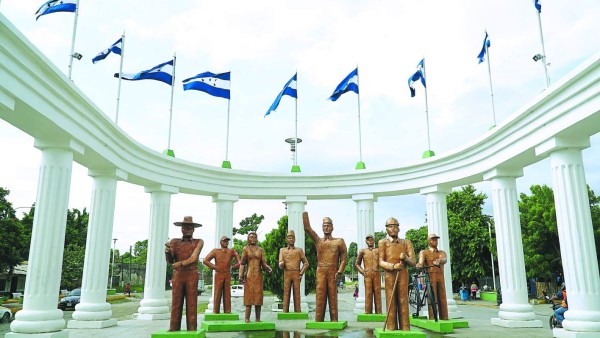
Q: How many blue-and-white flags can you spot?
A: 9